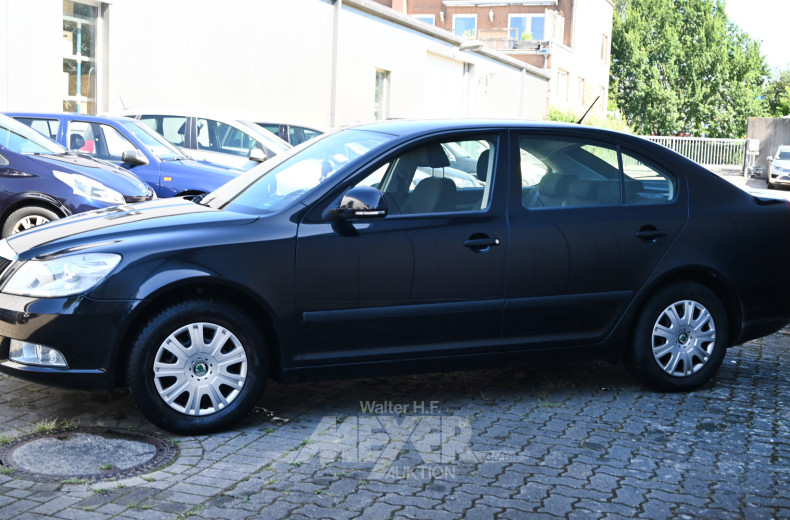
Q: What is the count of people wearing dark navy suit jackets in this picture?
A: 0